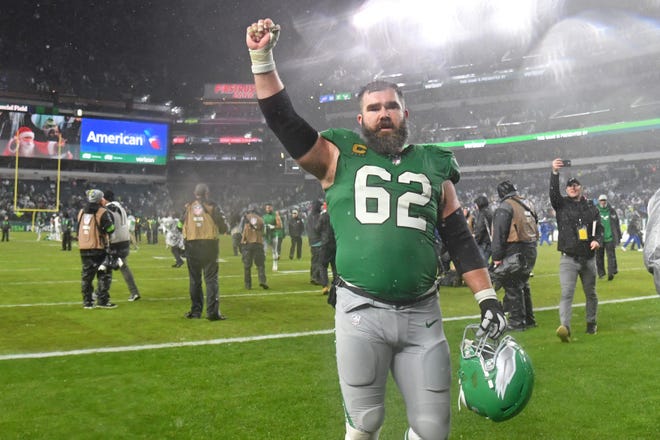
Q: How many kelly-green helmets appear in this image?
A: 1